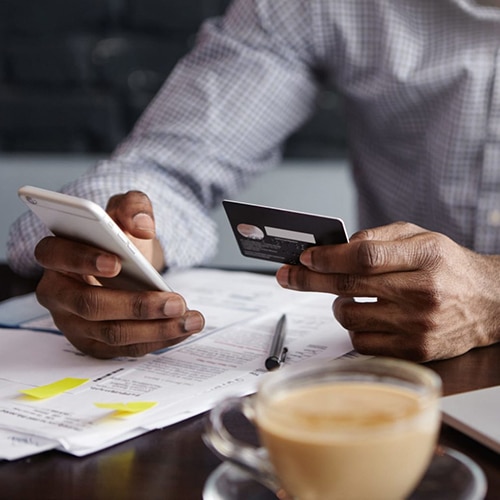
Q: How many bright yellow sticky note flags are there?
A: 2